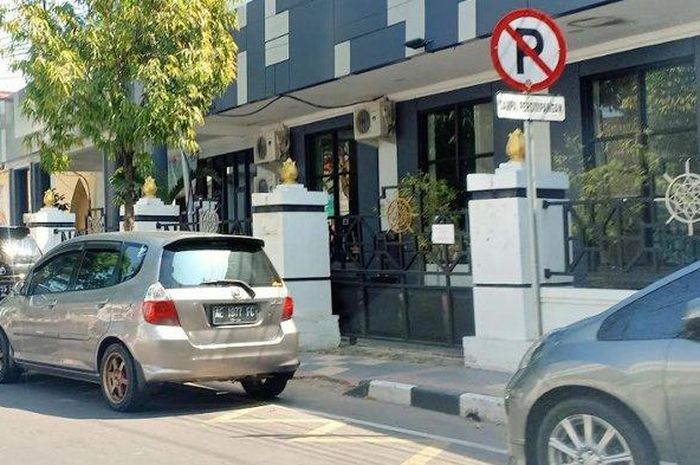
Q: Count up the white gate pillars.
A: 4